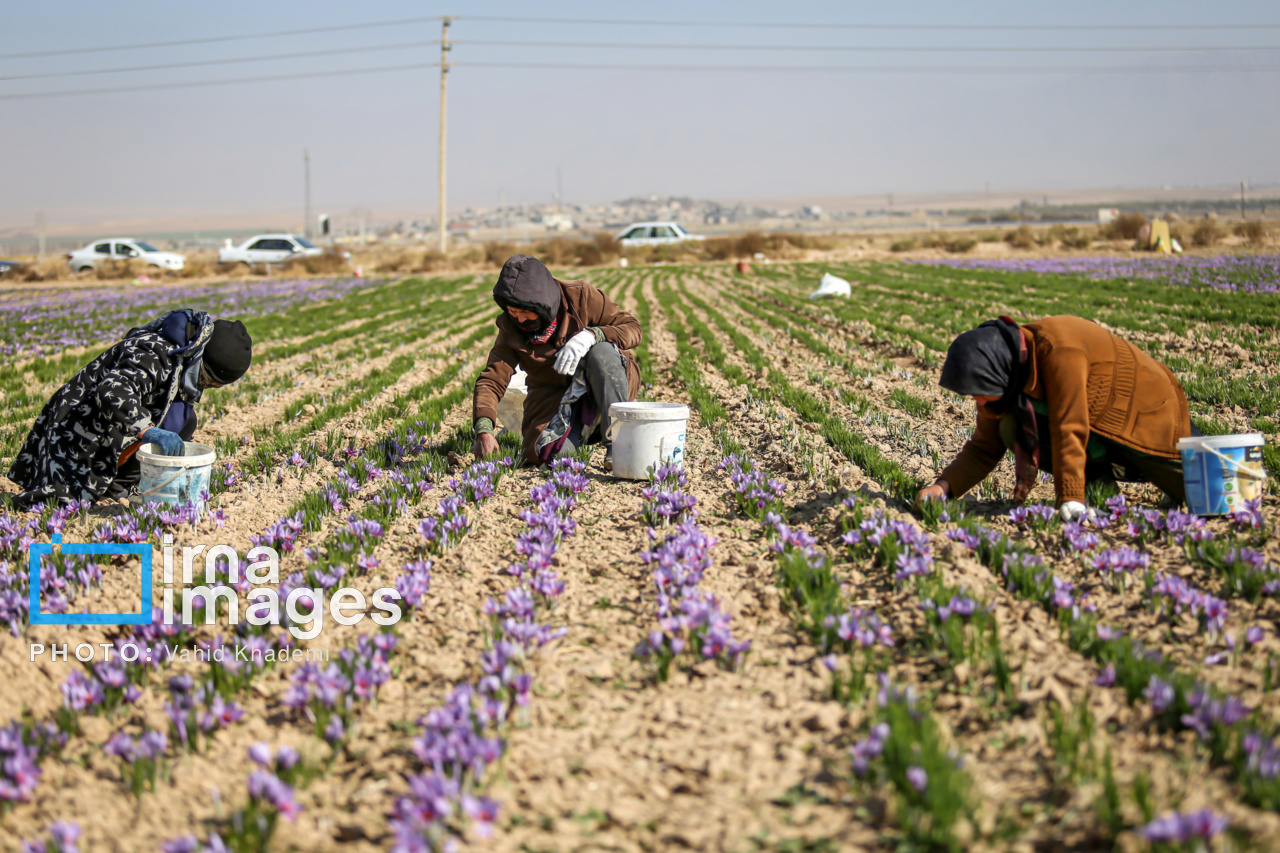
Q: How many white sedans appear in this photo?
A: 3